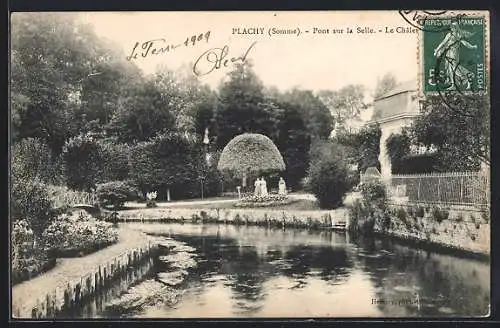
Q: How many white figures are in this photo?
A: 3